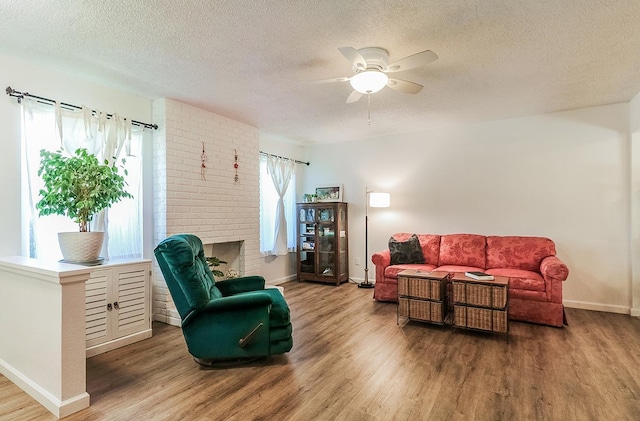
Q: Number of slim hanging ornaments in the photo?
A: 2